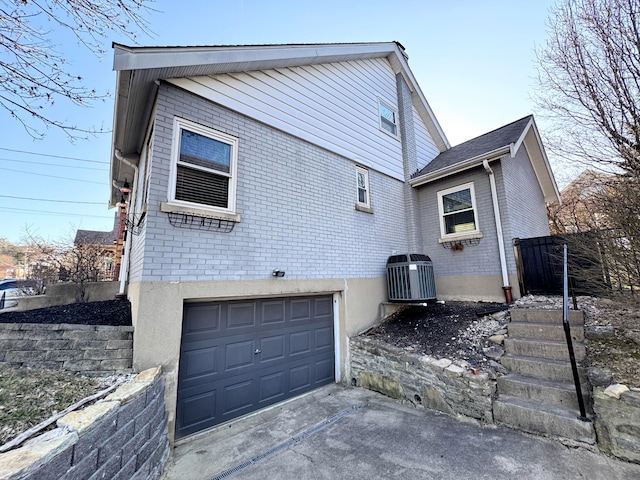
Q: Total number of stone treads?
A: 6